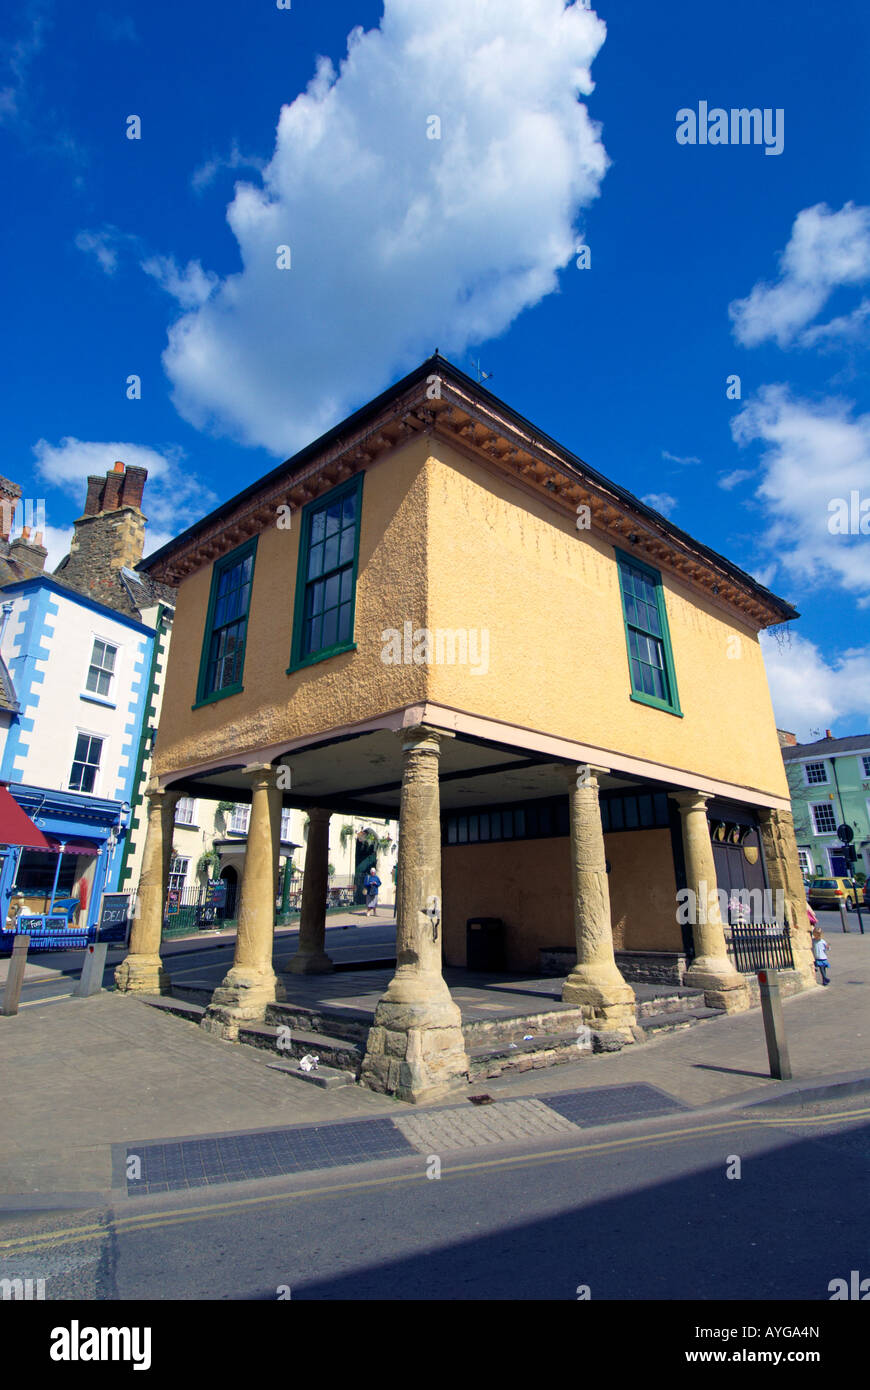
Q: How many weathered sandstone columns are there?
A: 6